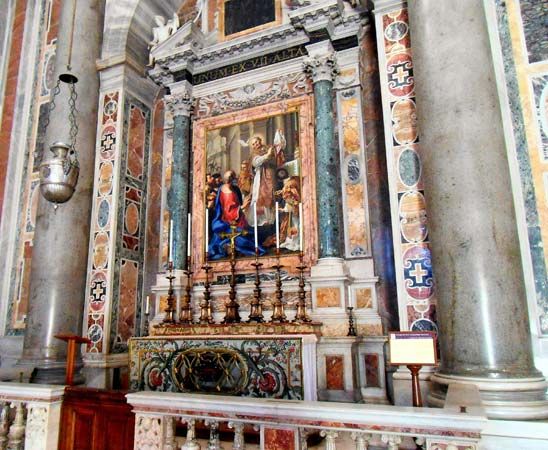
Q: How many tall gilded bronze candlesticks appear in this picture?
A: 6